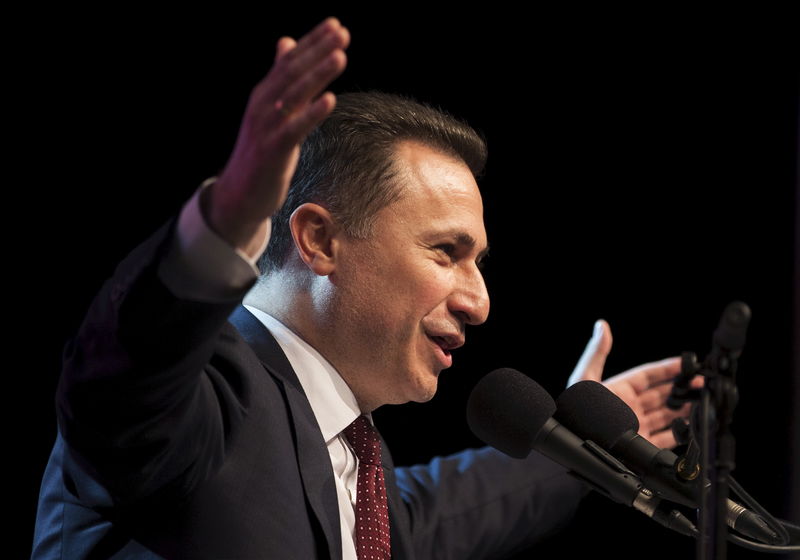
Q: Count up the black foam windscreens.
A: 2